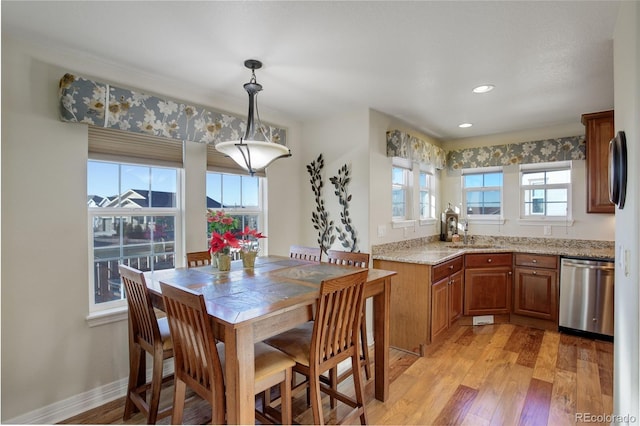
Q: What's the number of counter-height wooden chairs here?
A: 6